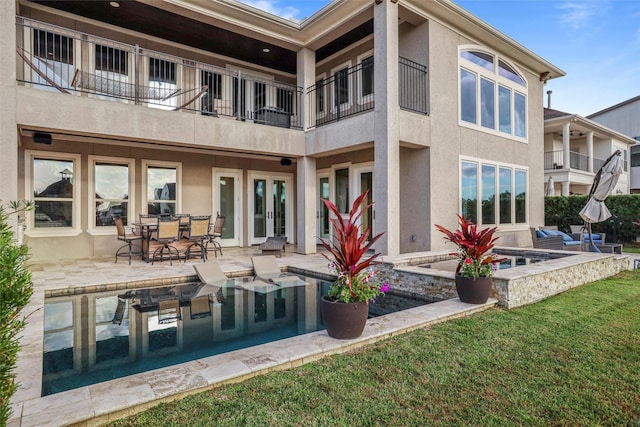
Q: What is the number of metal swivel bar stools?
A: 6